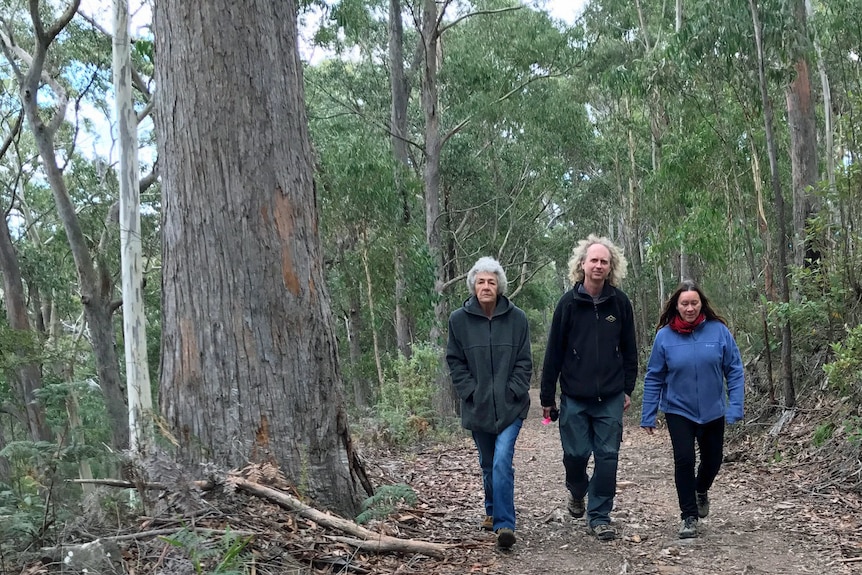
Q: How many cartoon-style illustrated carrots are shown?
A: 0